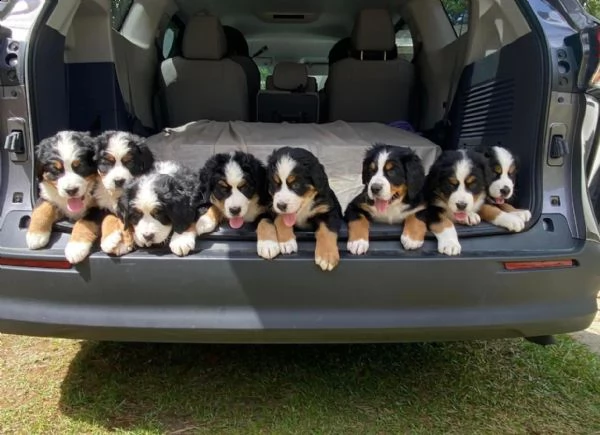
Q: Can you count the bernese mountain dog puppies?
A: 8